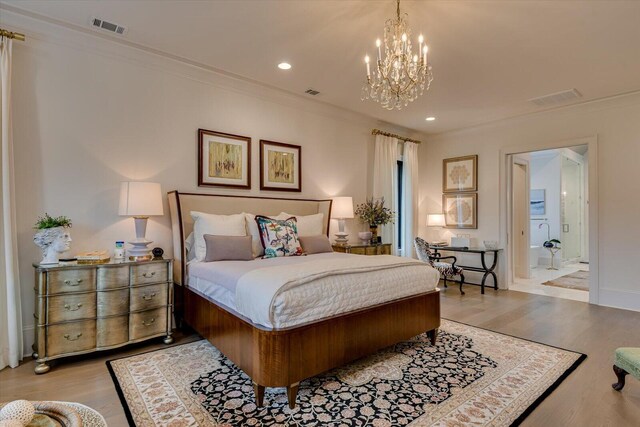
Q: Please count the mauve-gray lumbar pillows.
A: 2